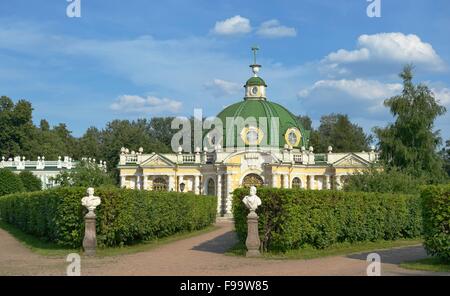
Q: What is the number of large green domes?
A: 1